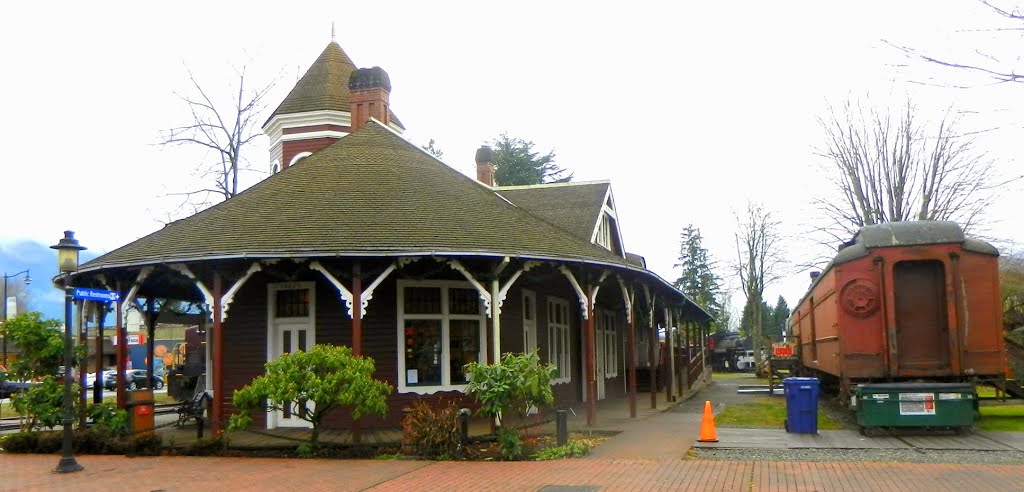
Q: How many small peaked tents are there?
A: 0